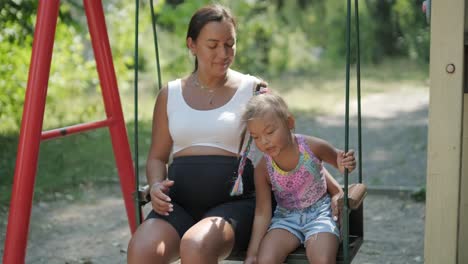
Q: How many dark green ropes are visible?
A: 4